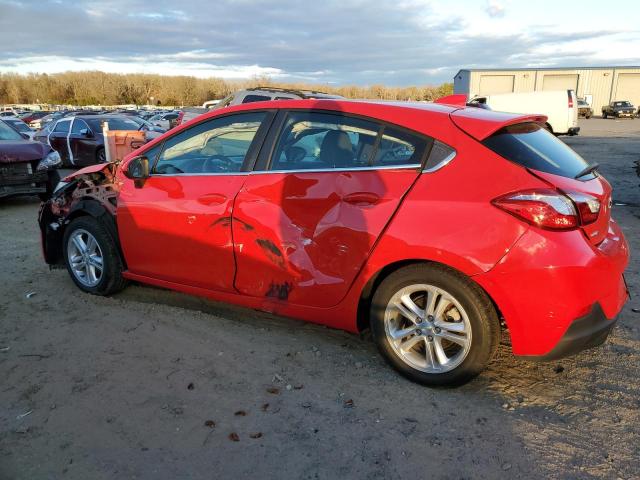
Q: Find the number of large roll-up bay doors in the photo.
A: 3